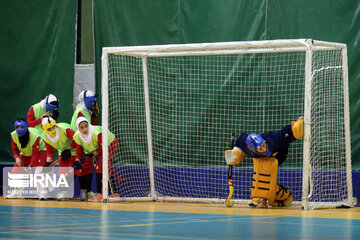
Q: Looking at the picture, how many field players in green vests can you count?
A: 5